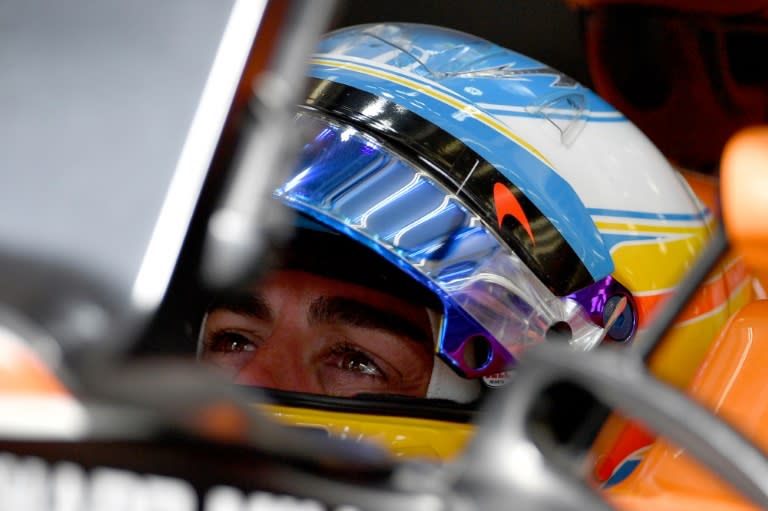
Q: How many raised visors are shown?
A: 1